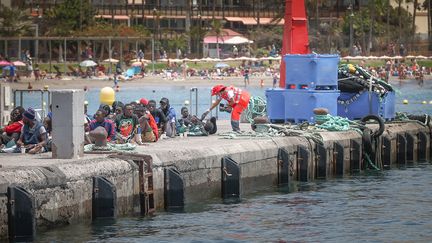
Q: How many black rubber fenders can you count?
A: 13